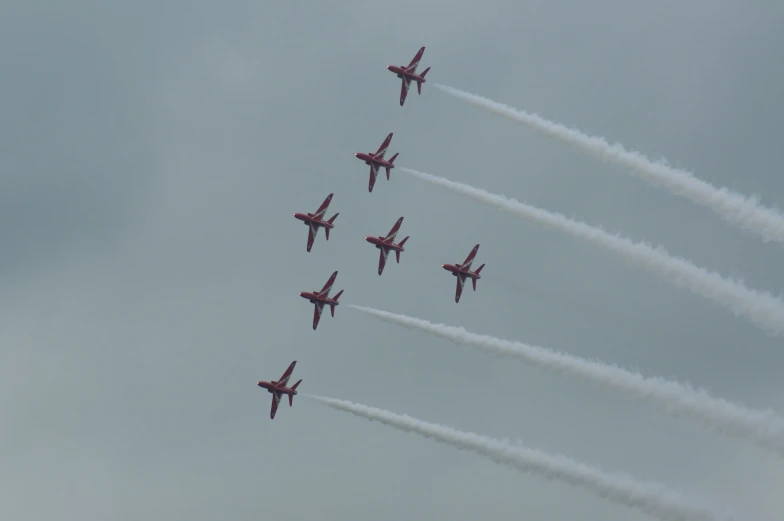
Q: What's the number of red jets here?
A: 7